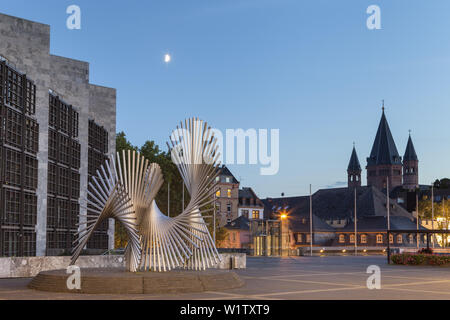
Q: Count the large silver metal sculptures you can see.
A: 1